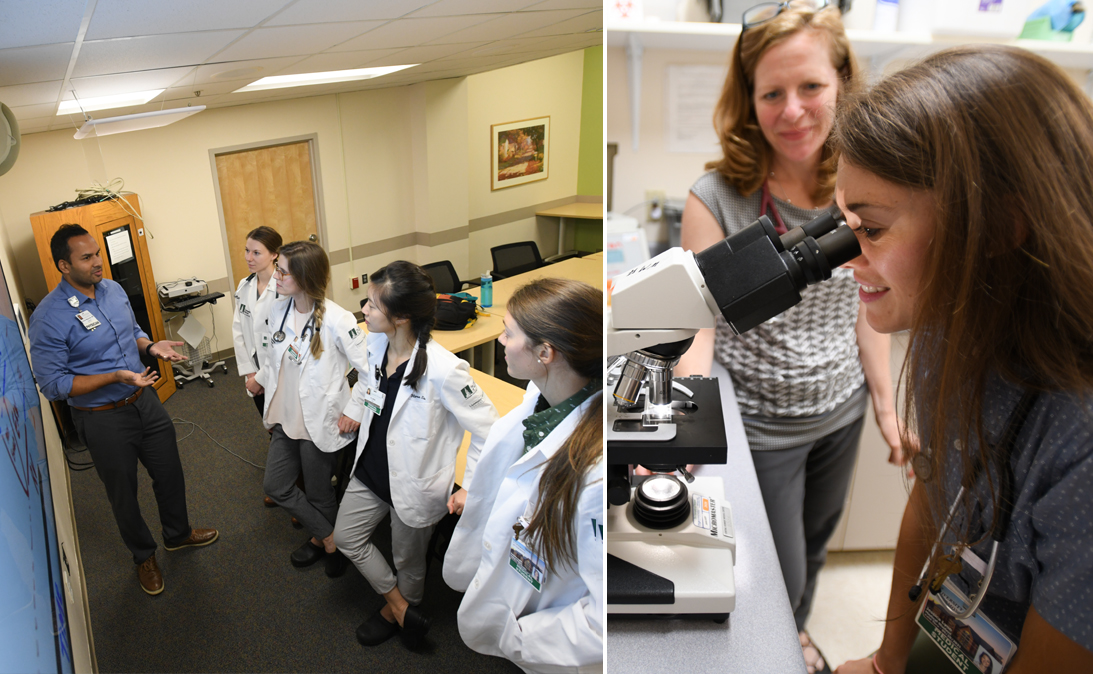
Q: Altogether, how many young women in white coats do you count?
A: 4